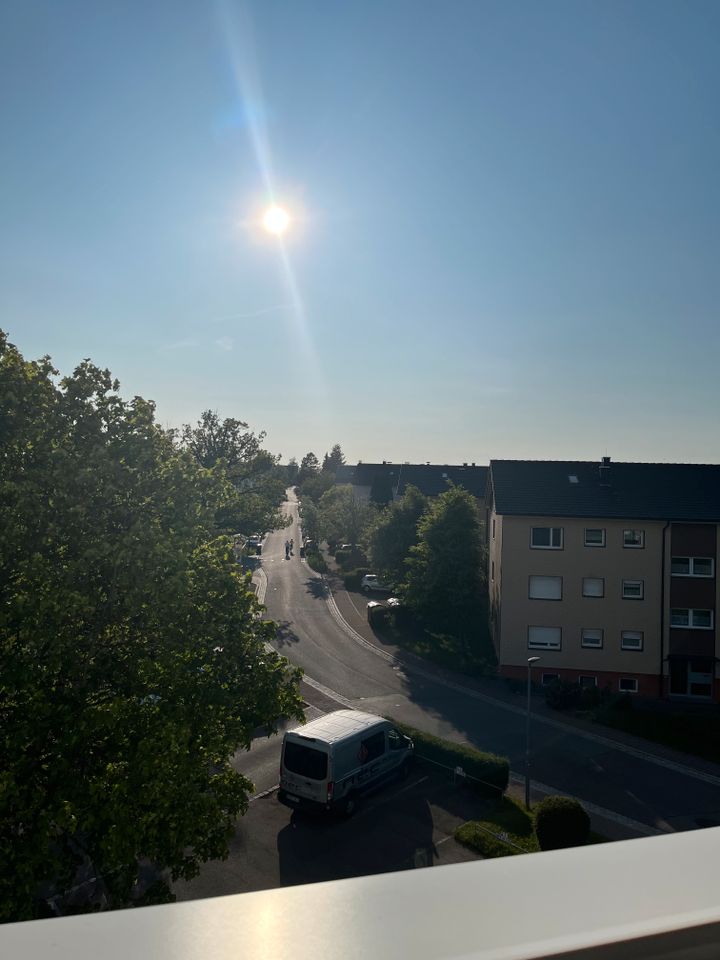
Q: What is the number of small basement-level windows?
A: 3